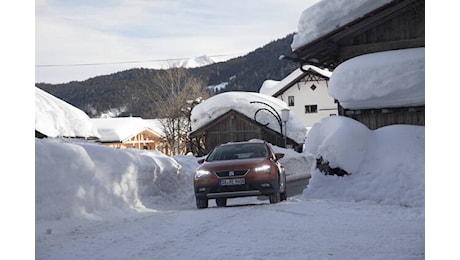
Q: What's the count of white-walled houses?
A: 1